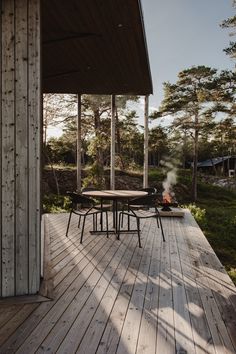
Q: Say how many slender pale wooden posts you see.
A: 3